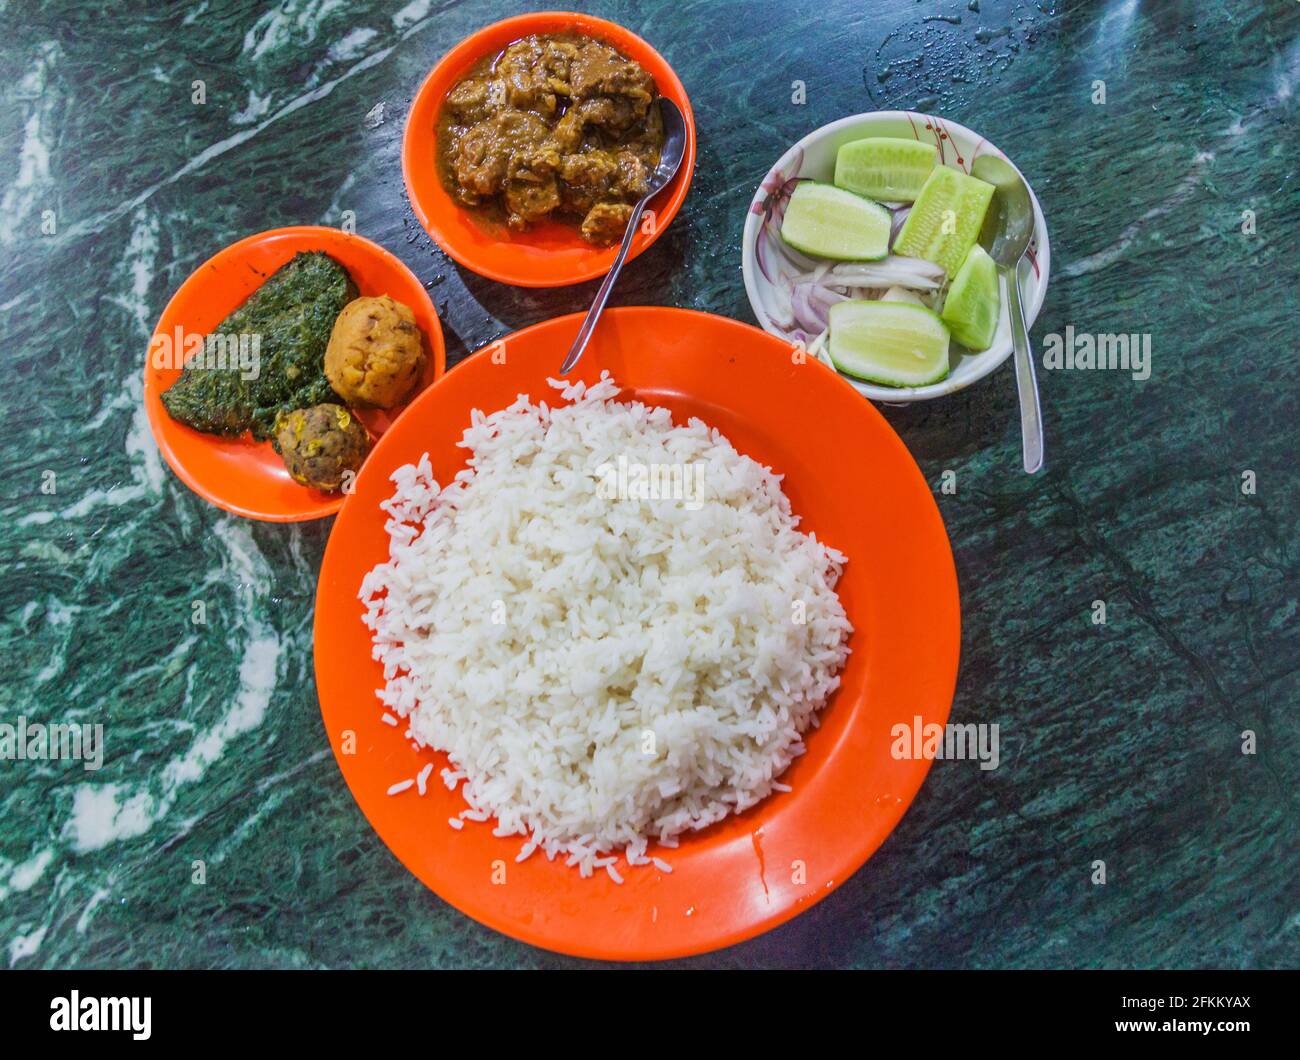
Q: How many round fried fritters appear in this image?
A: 2